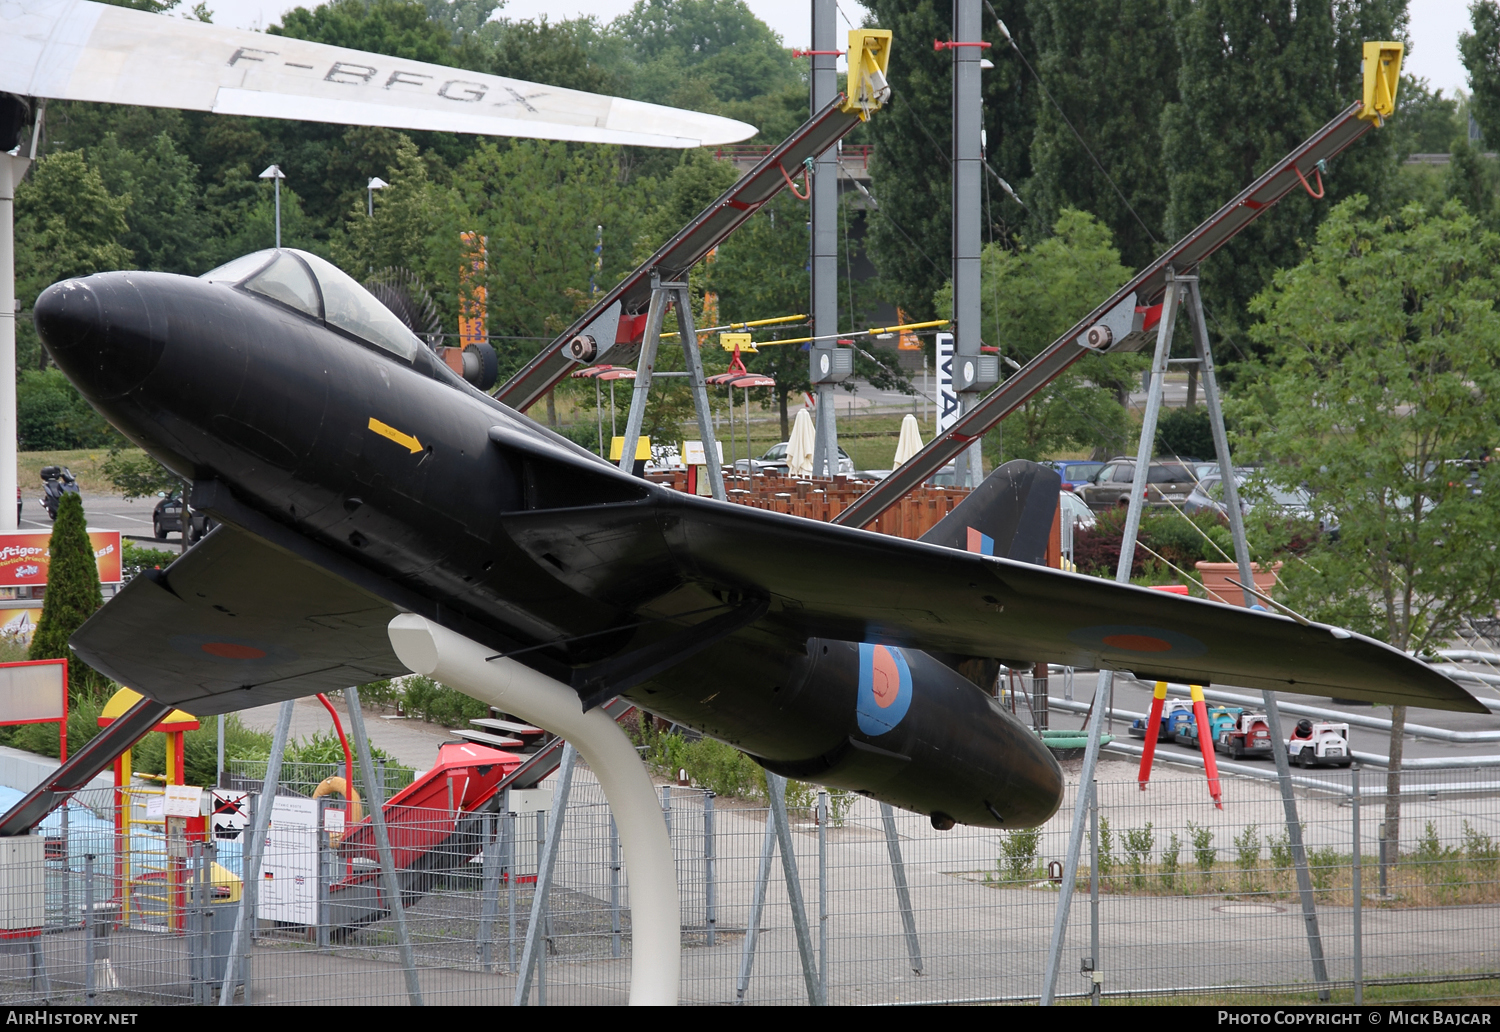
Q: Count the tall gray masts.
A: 2